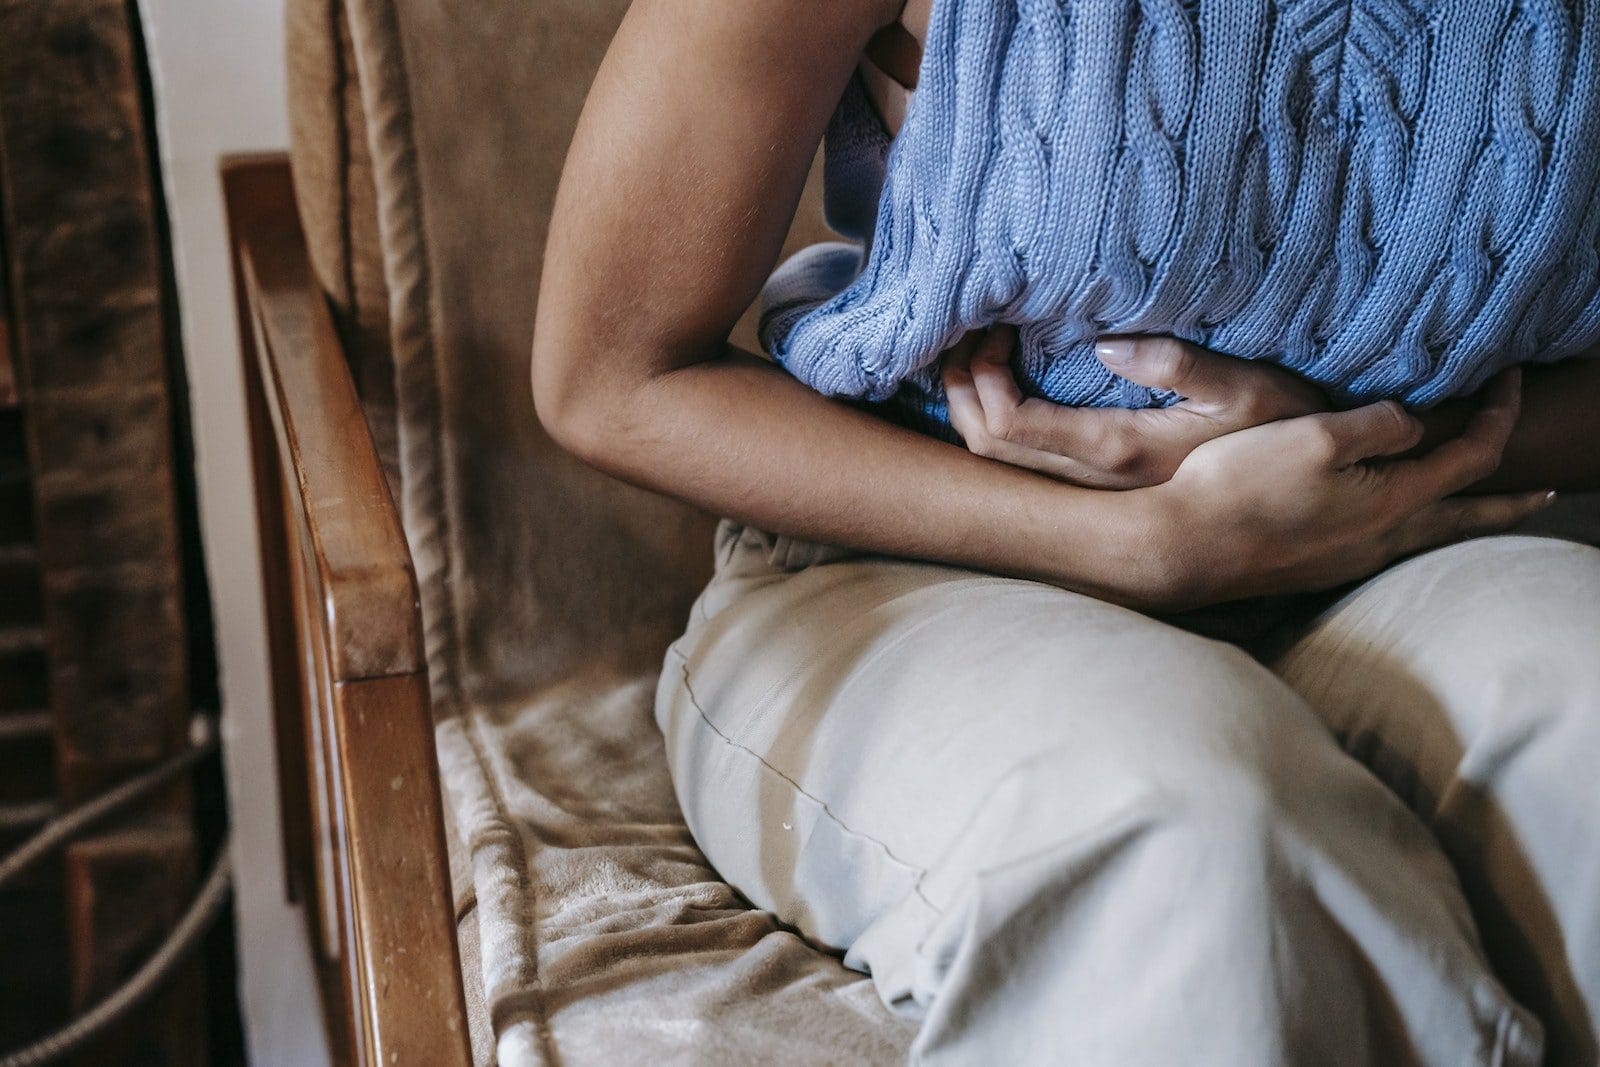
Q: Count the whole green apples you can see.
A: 0